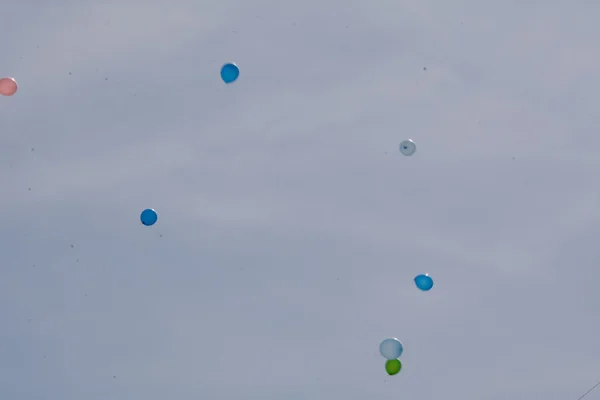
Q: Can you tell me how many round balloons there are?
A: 7